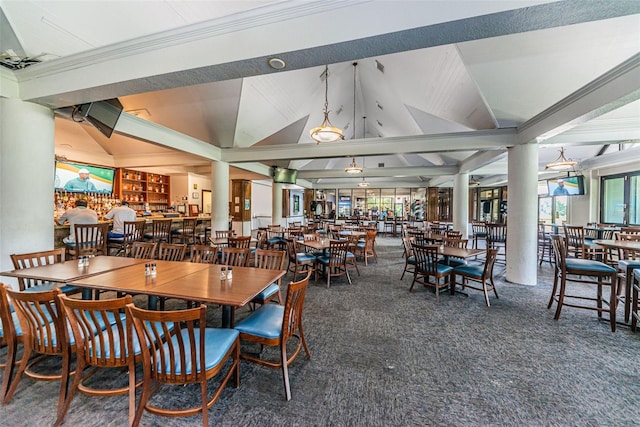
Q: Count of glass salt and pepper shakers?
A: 6